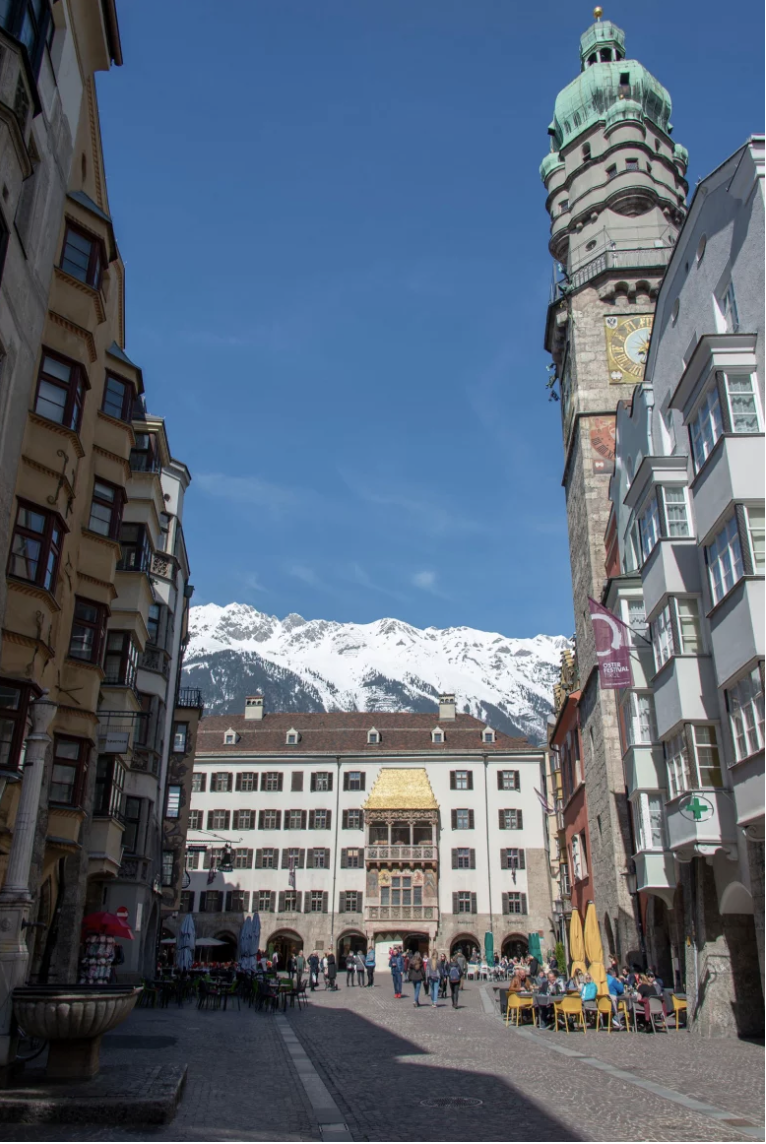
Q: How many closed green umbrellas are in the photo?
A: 2